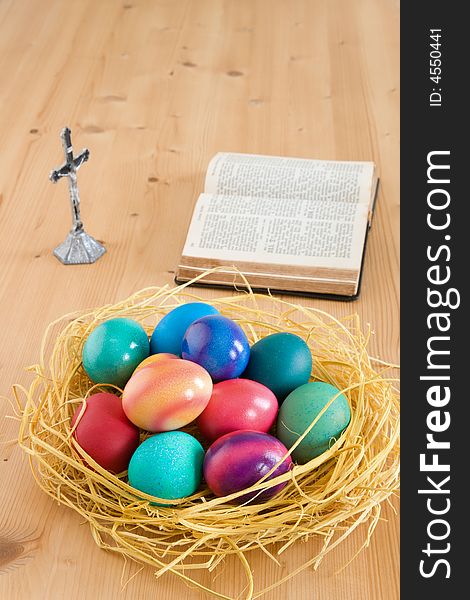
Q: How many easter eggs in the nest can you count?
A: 11